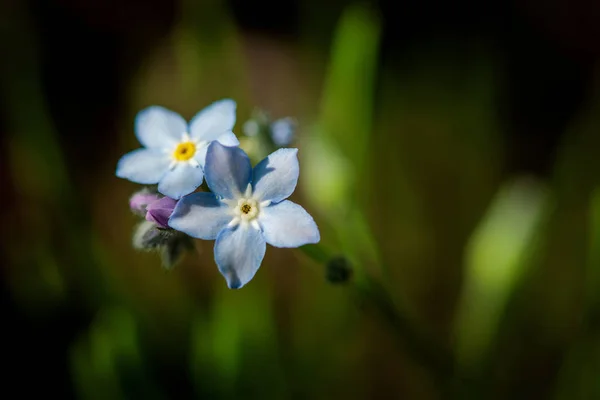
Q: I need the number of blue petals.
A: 10